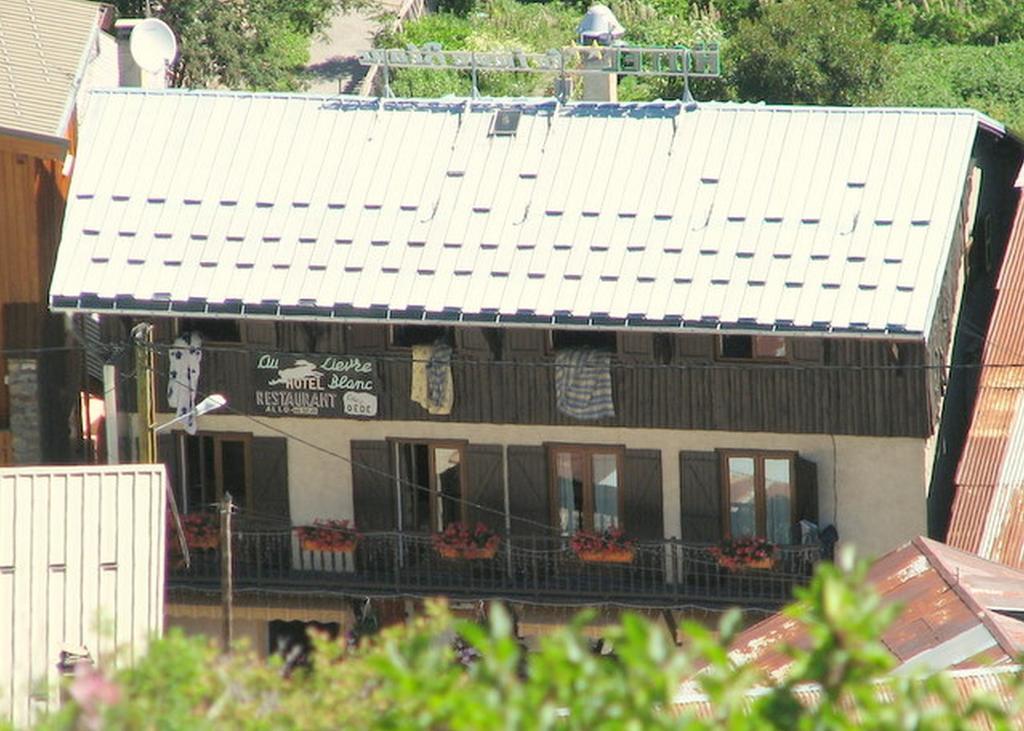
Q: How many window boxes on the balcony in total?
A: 5